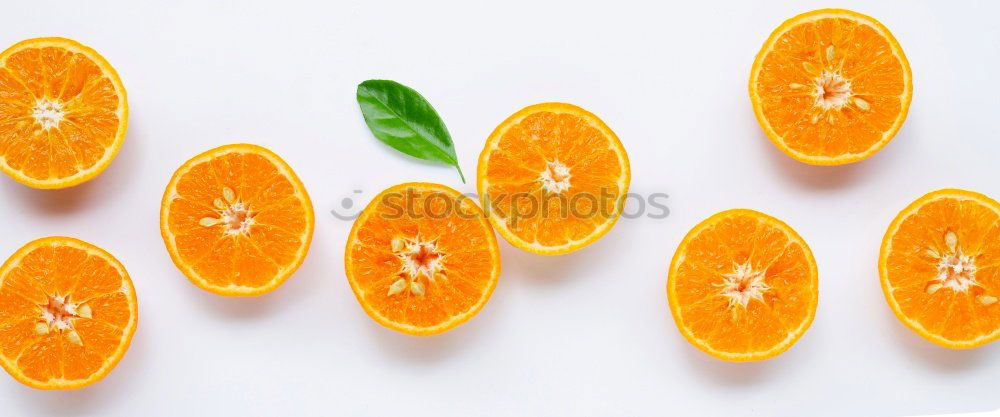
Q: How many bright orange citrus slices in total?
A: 8